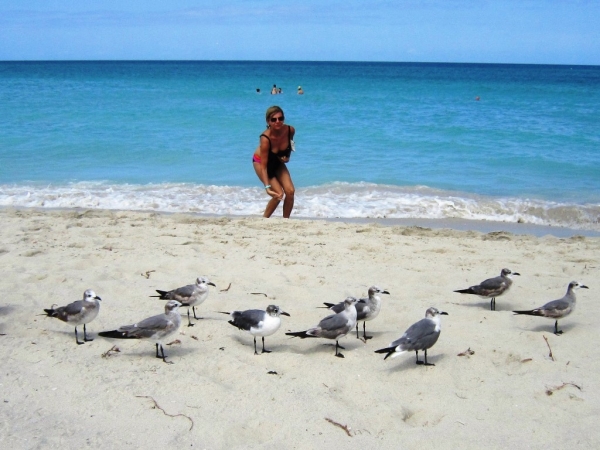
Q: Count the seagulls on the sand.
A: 9